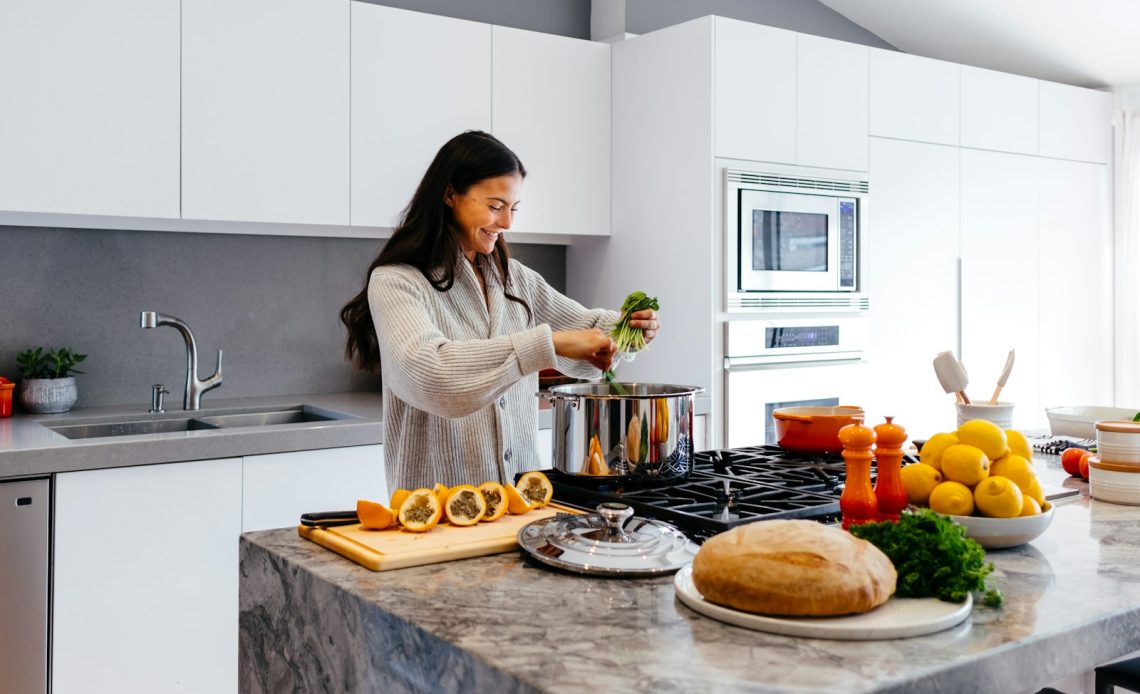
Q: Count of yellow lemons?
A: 10